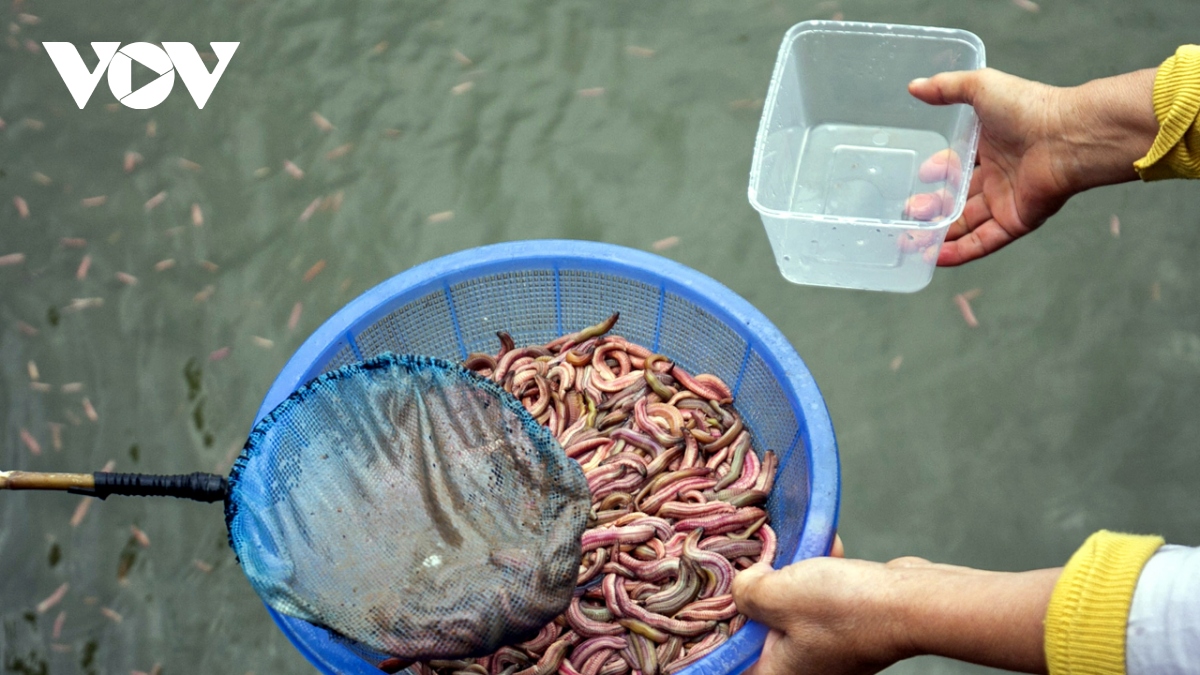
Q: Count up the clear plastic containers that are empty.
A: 1